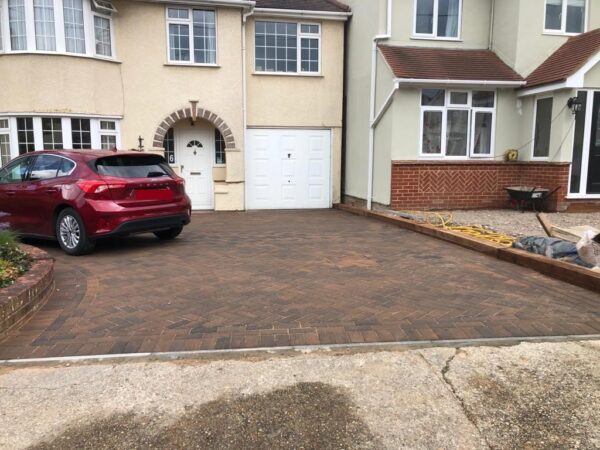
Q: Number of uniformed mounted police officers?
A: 0